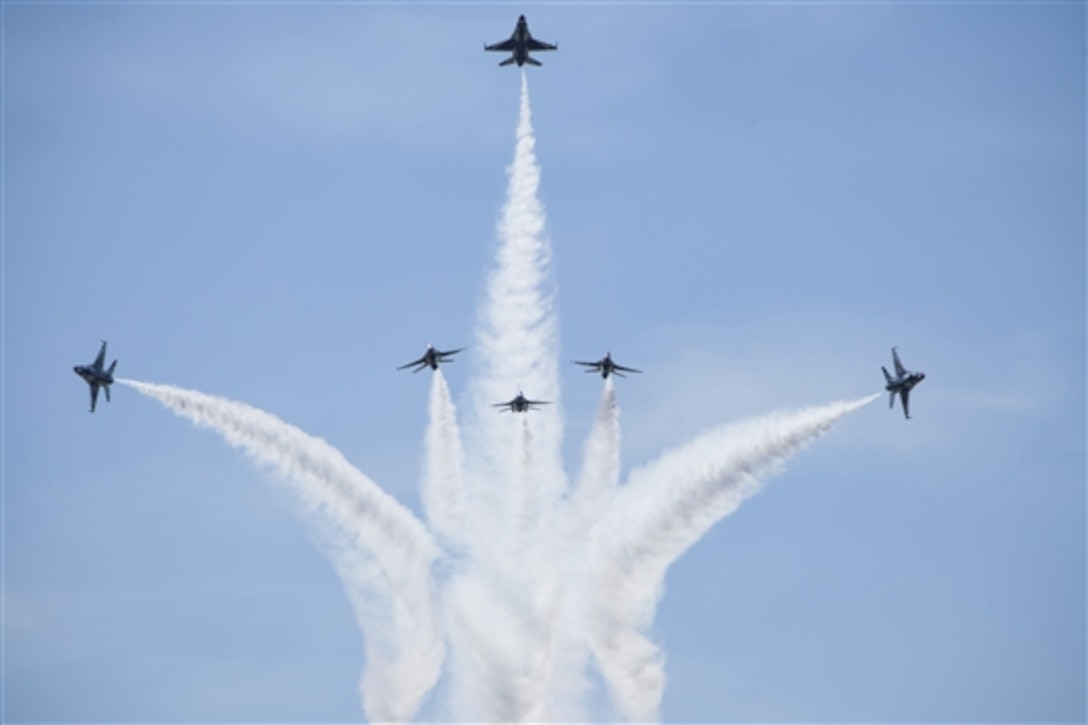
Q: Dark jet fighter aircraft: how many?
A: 6